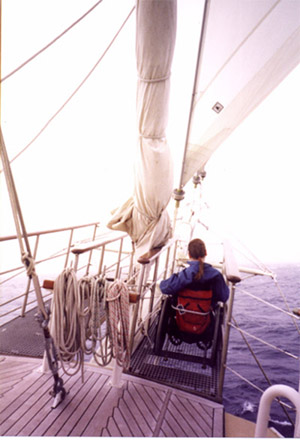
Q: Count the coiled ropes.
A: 4